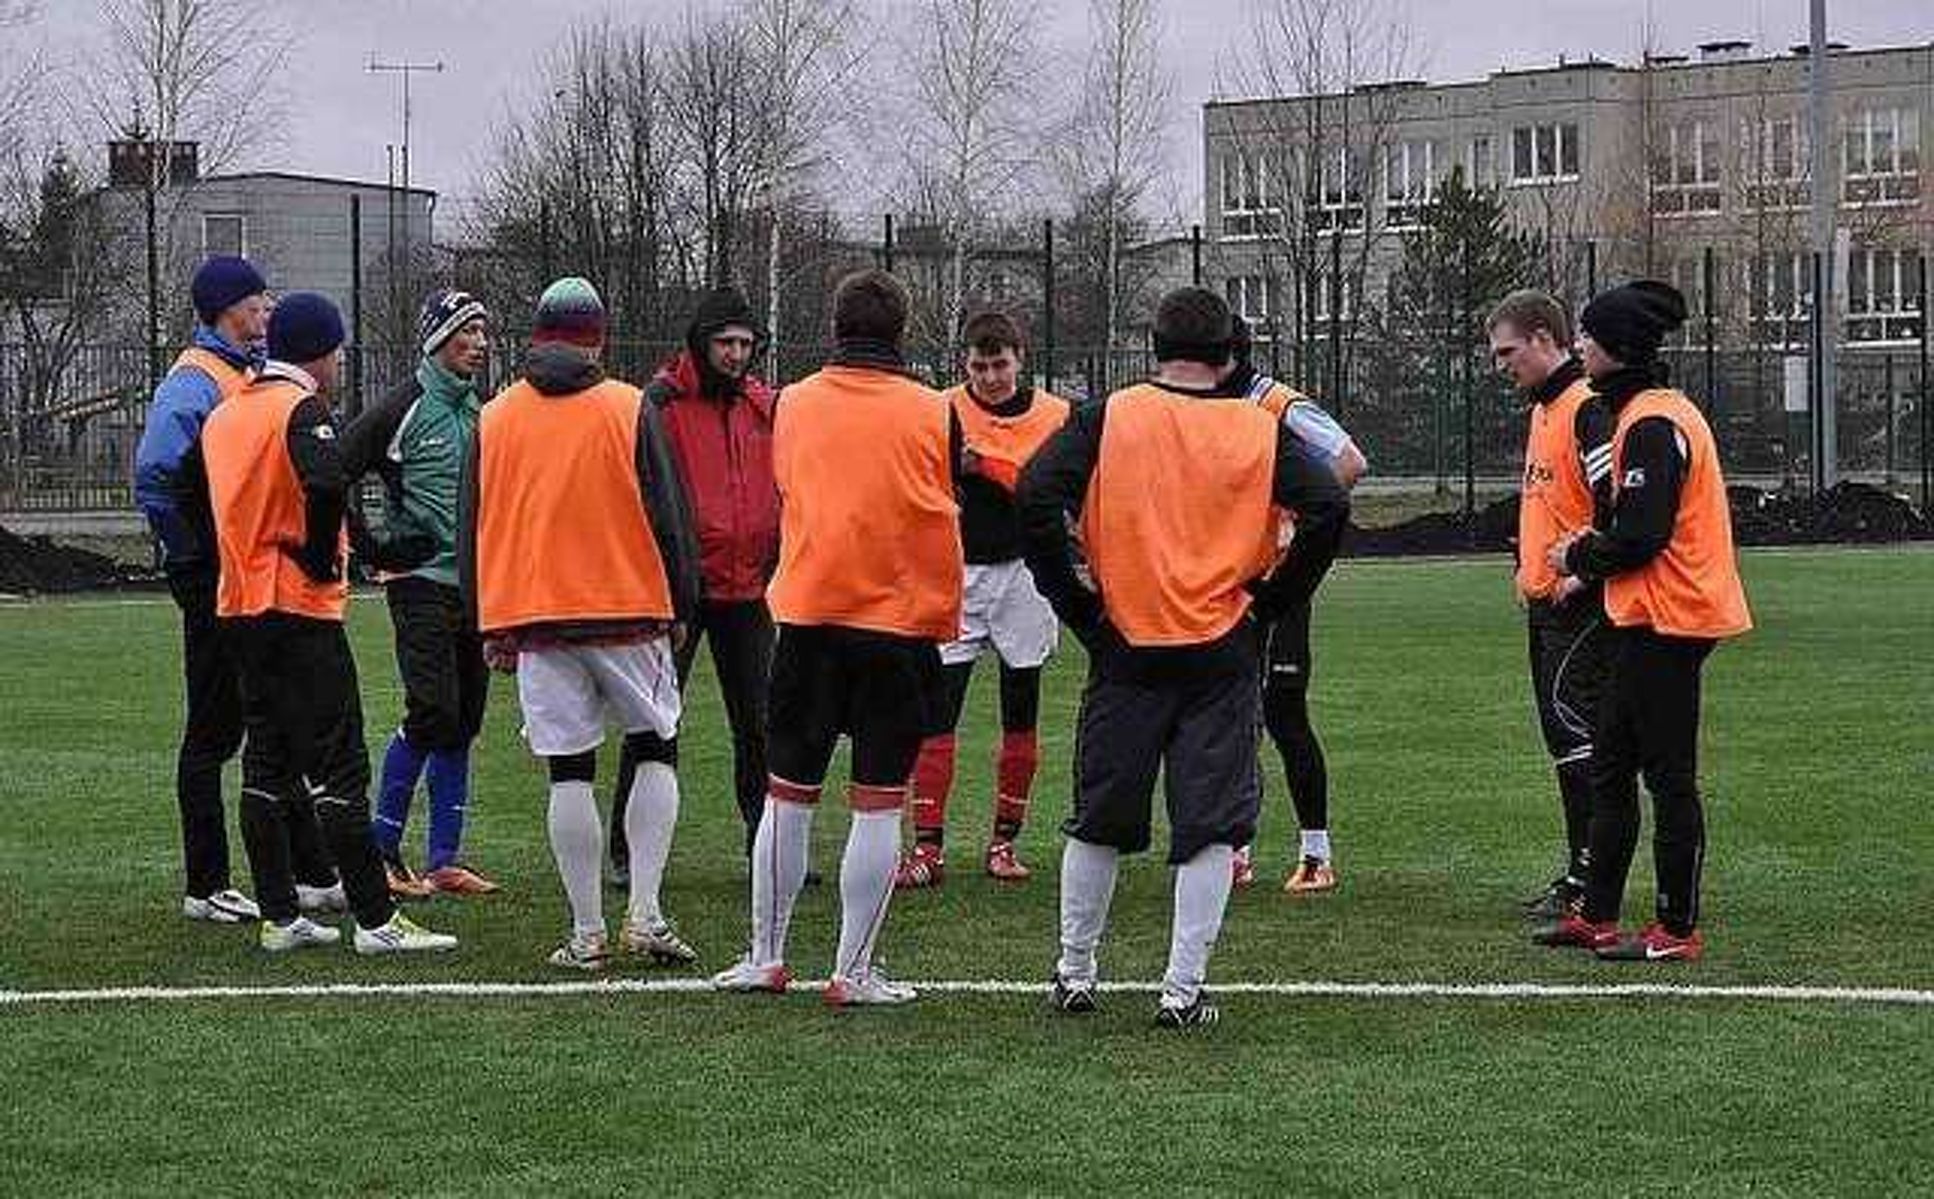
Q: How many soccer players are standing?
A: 11